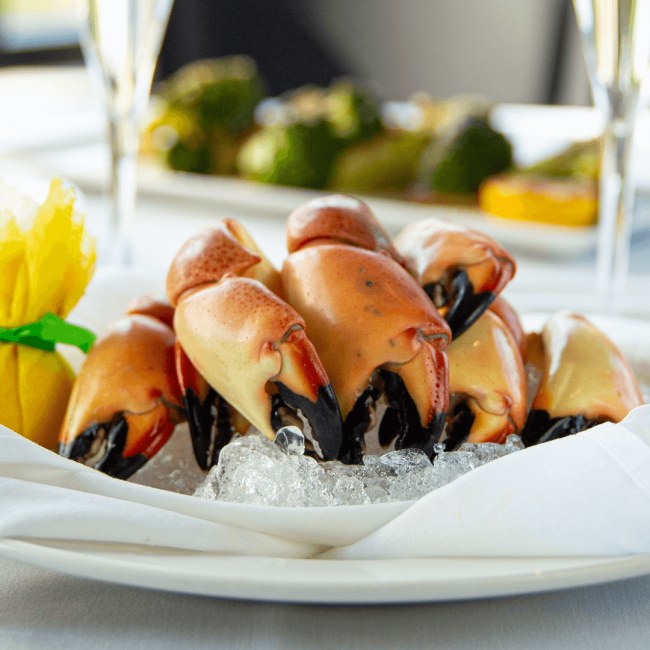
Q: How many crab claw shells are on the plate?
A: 7